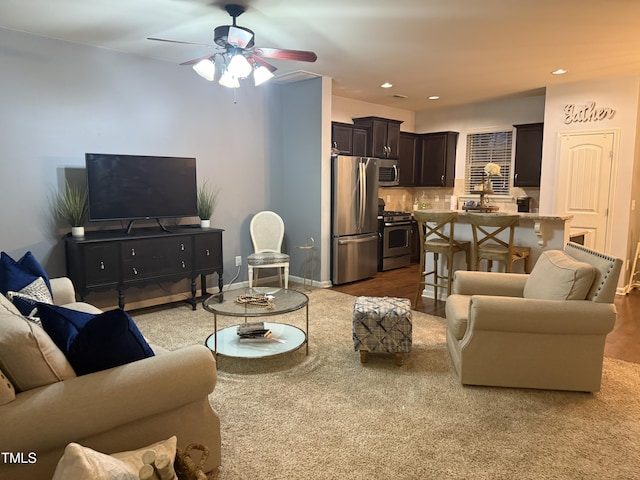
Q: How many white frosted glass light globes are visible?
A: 4